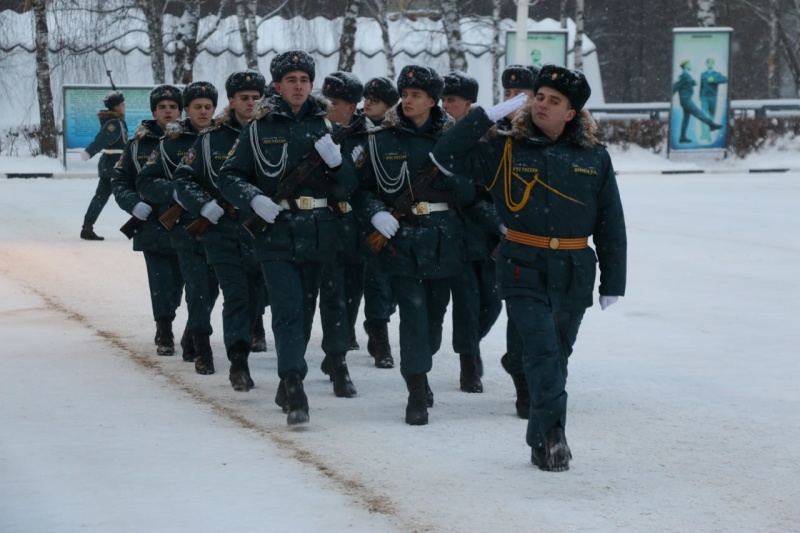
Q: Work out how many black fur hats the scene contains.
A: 11